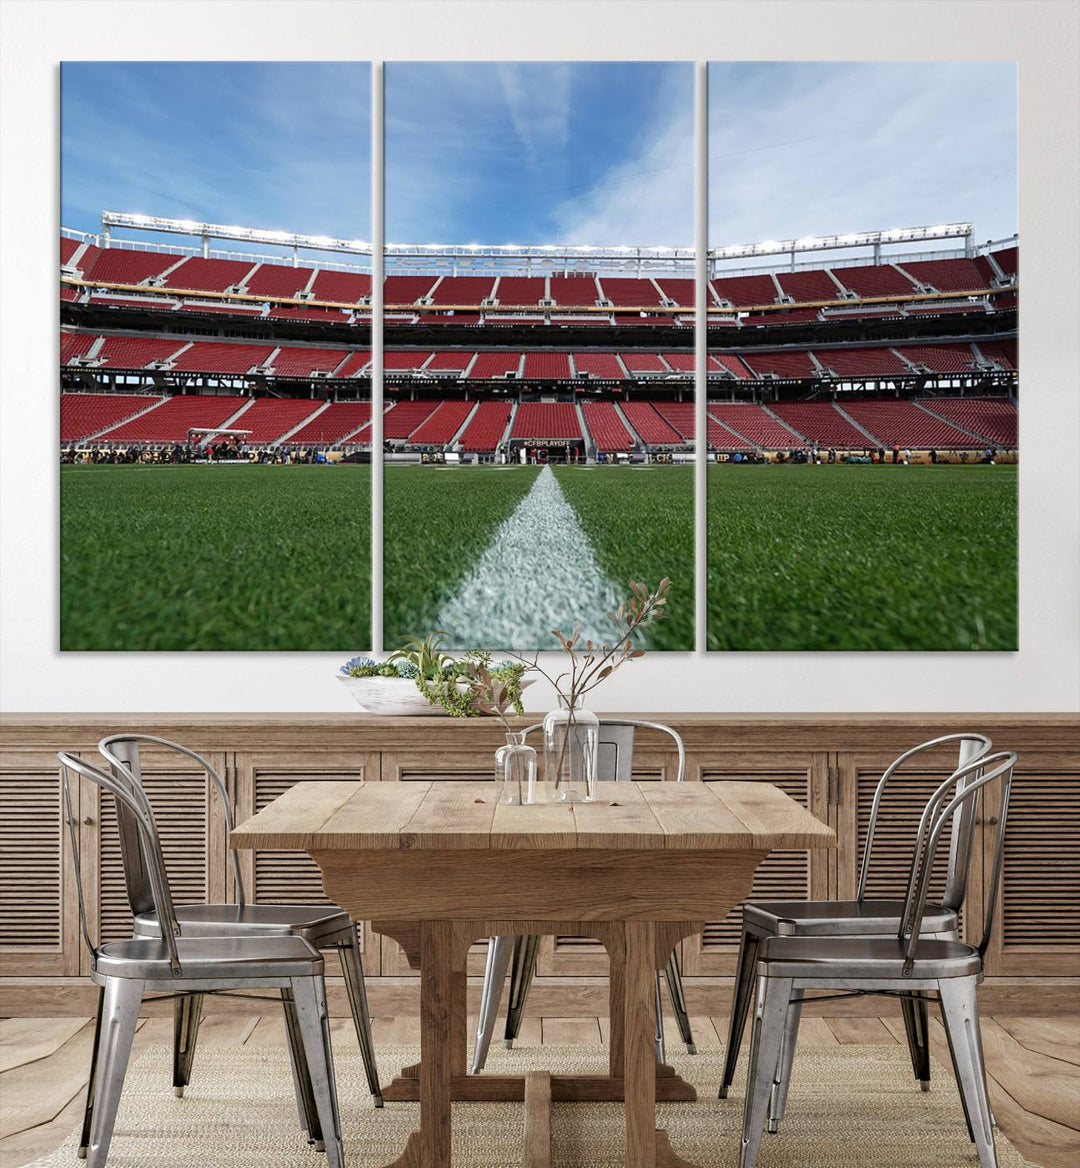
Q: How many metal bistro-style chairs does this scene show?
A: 5